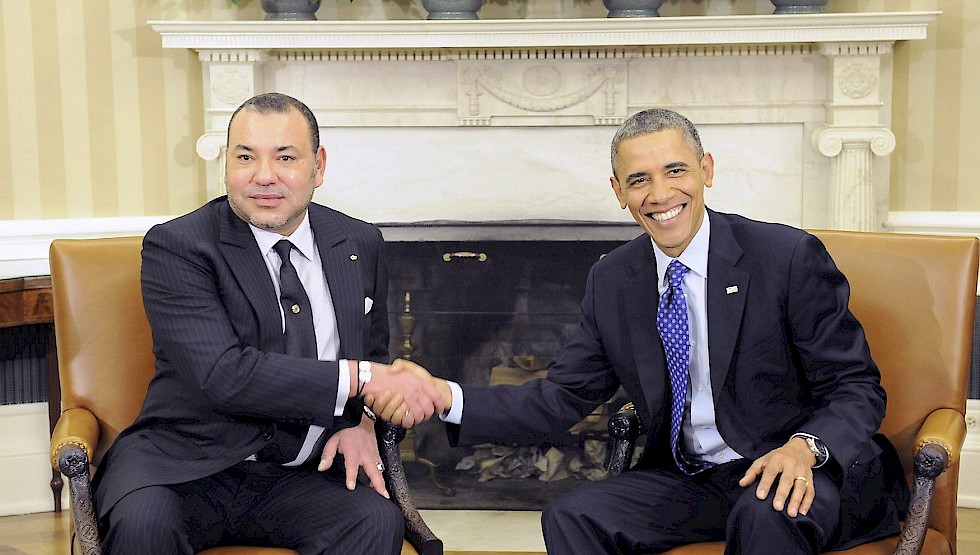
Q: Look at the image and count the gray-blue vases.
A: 4